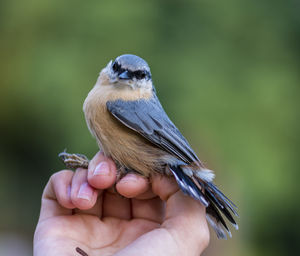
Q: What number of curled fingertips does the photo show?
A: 4